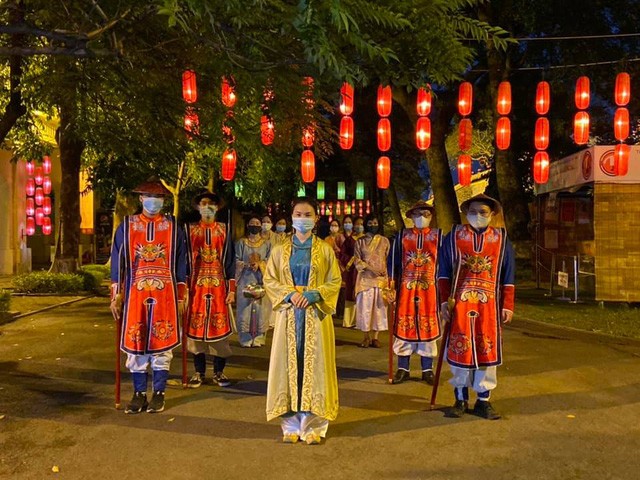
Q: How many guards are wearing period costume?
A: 4